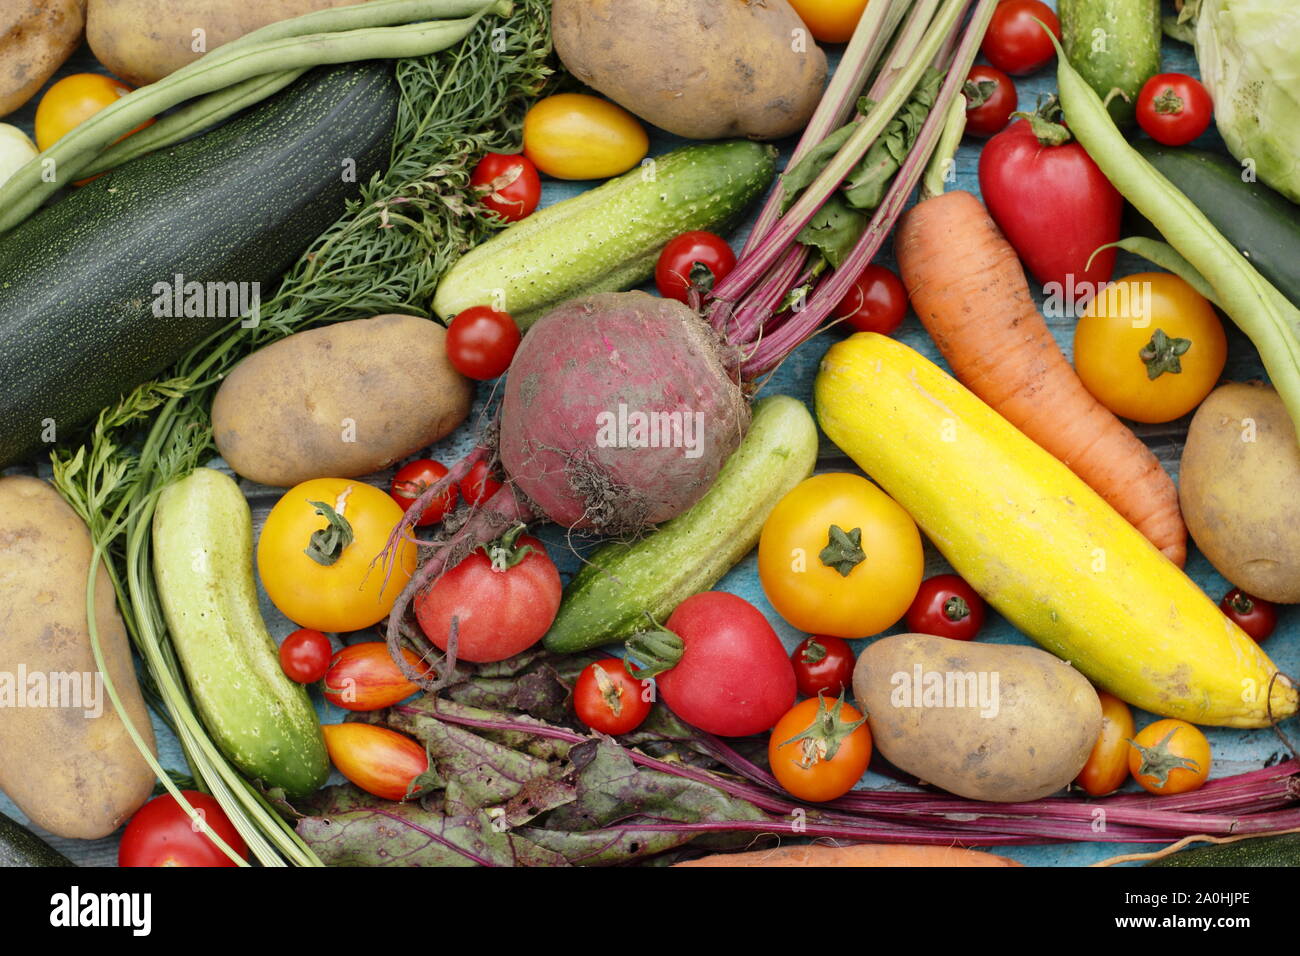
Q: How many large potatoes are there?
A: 7